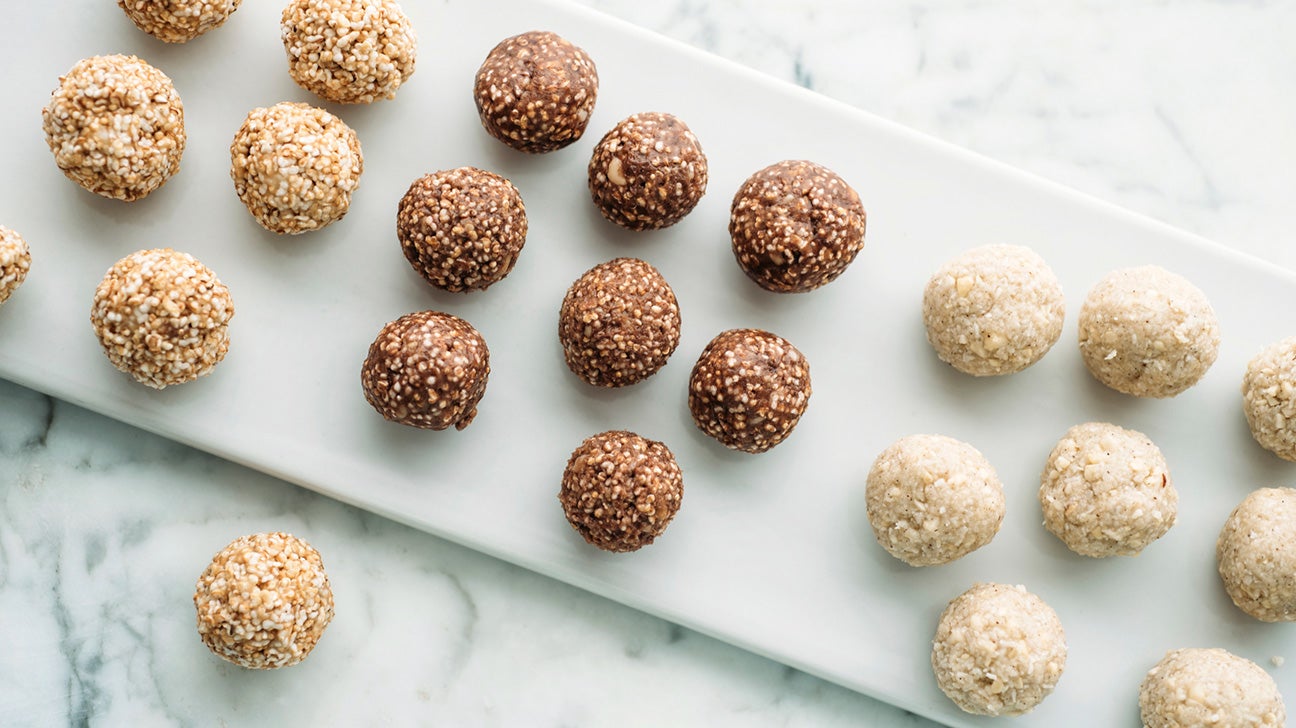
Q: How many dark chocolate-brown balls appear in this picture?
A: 8